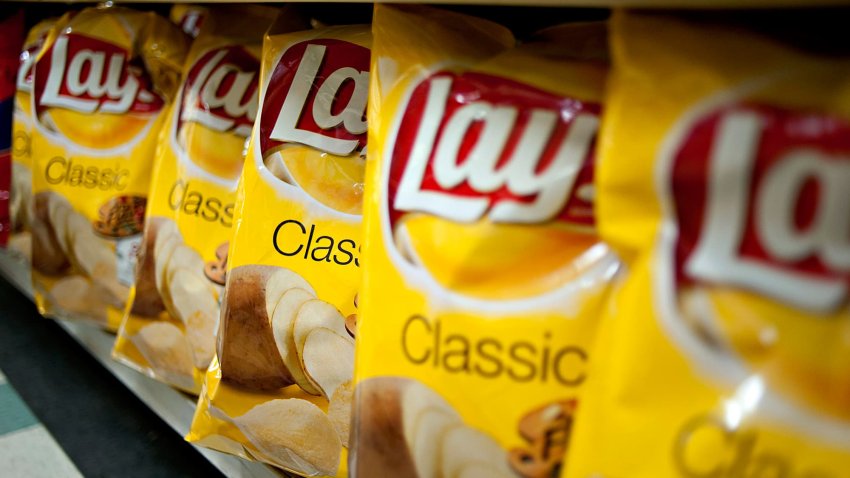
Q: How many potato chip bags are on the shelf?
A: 6